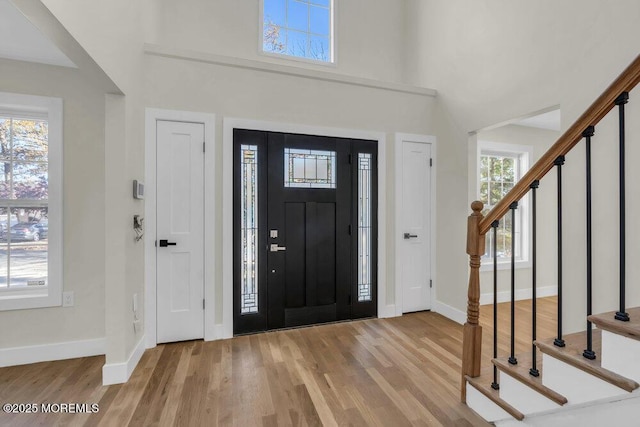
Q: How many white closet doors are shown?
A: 2